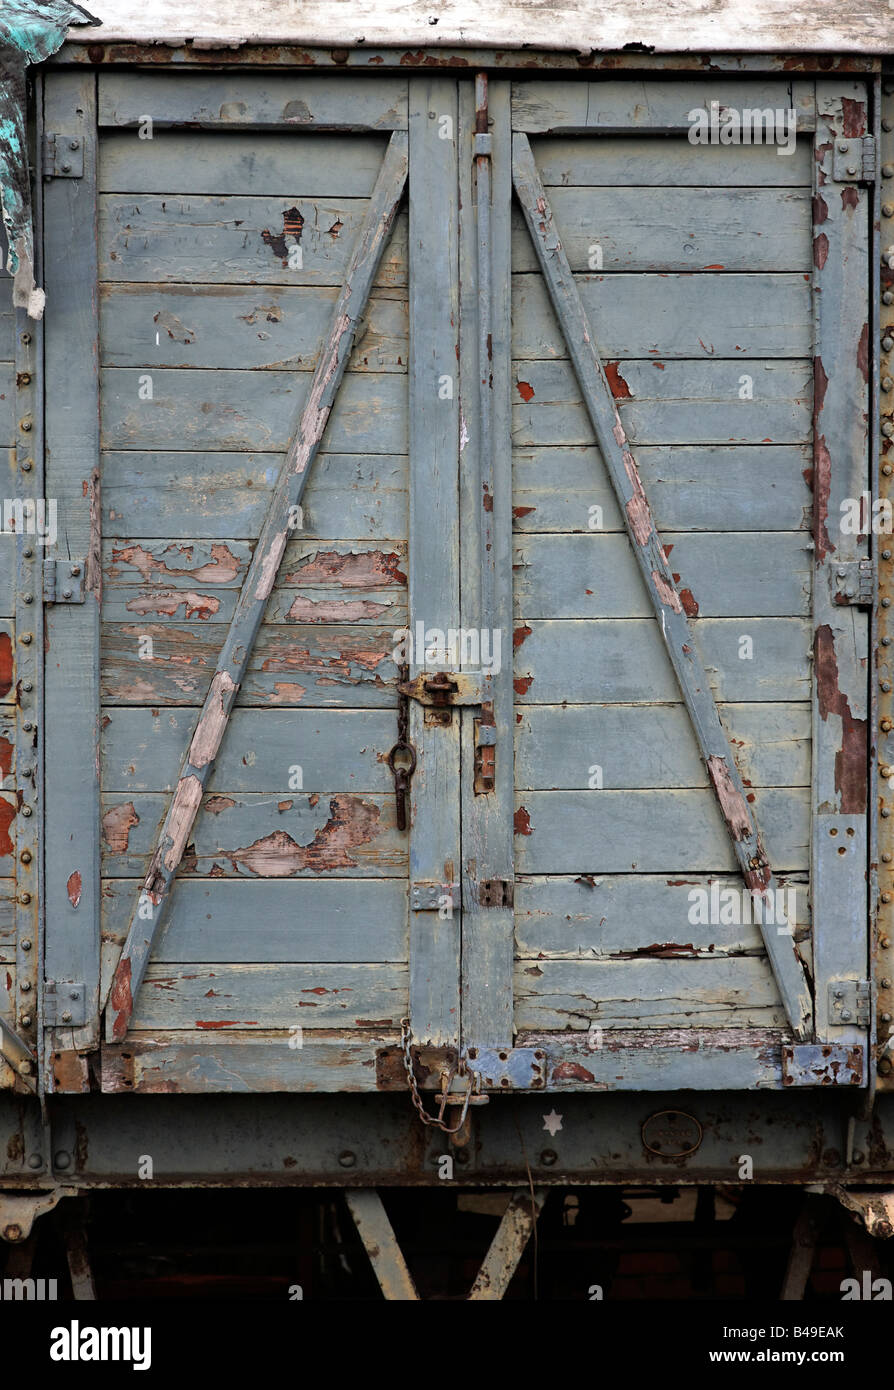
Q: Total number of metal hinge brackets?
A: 6